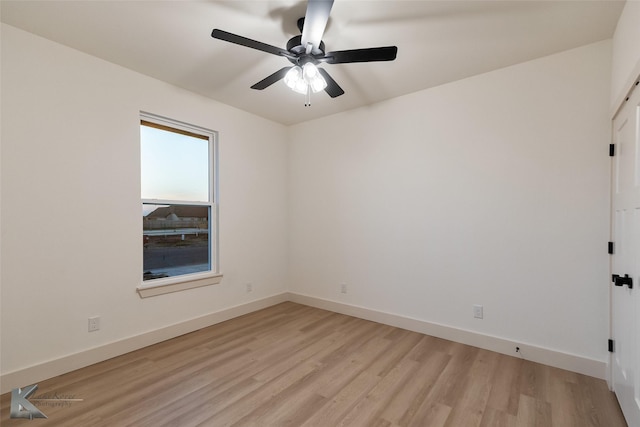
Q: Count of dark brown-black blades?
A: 4